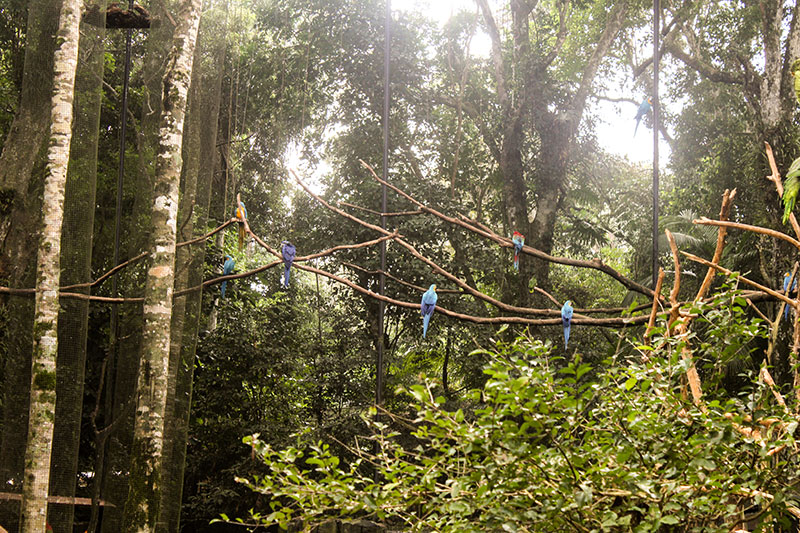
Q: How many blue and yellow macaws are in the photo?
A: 6